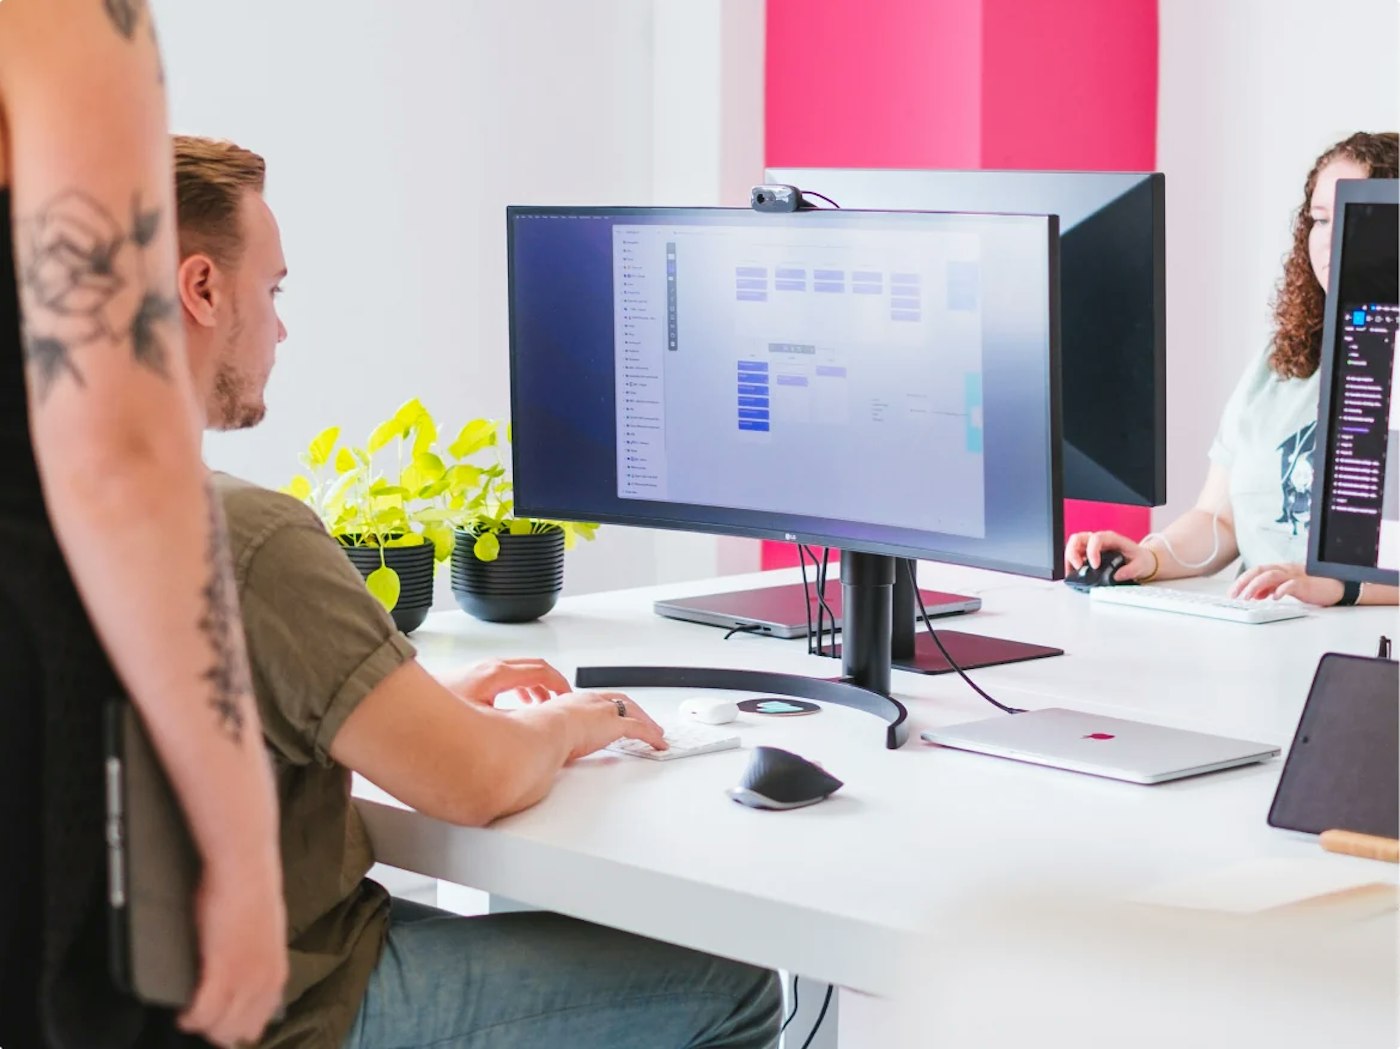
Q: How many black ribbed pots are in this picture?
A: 2